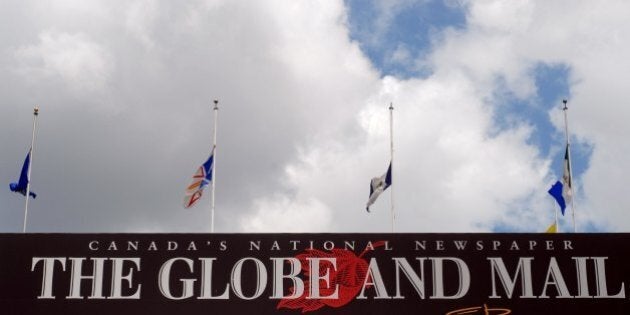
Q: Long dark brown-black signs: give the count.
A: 1